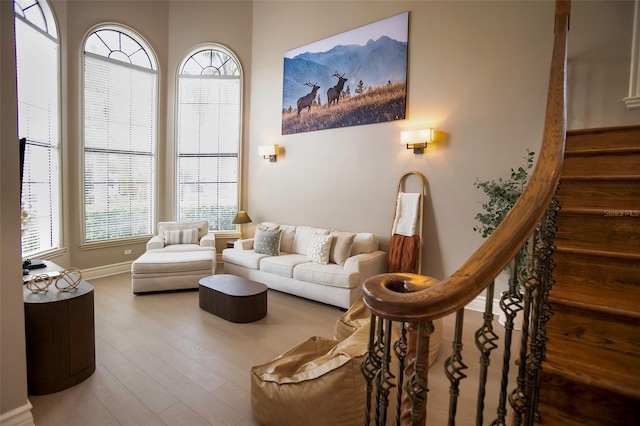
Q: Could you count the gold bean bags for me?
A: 2